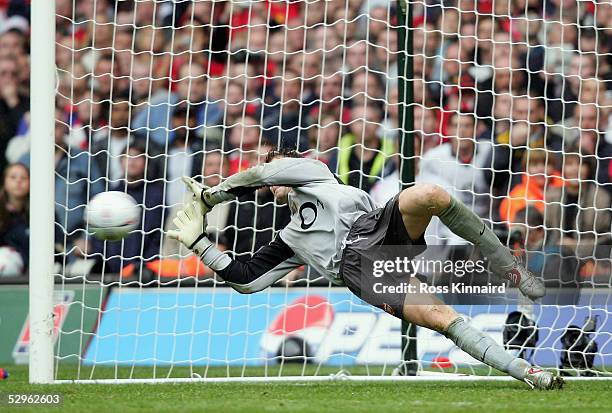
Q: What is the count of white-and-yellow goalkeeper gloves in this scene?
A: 2